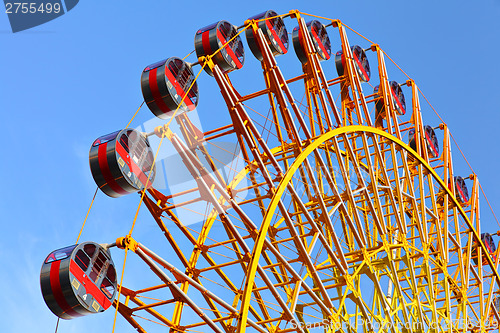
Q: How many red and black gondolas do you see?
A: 11